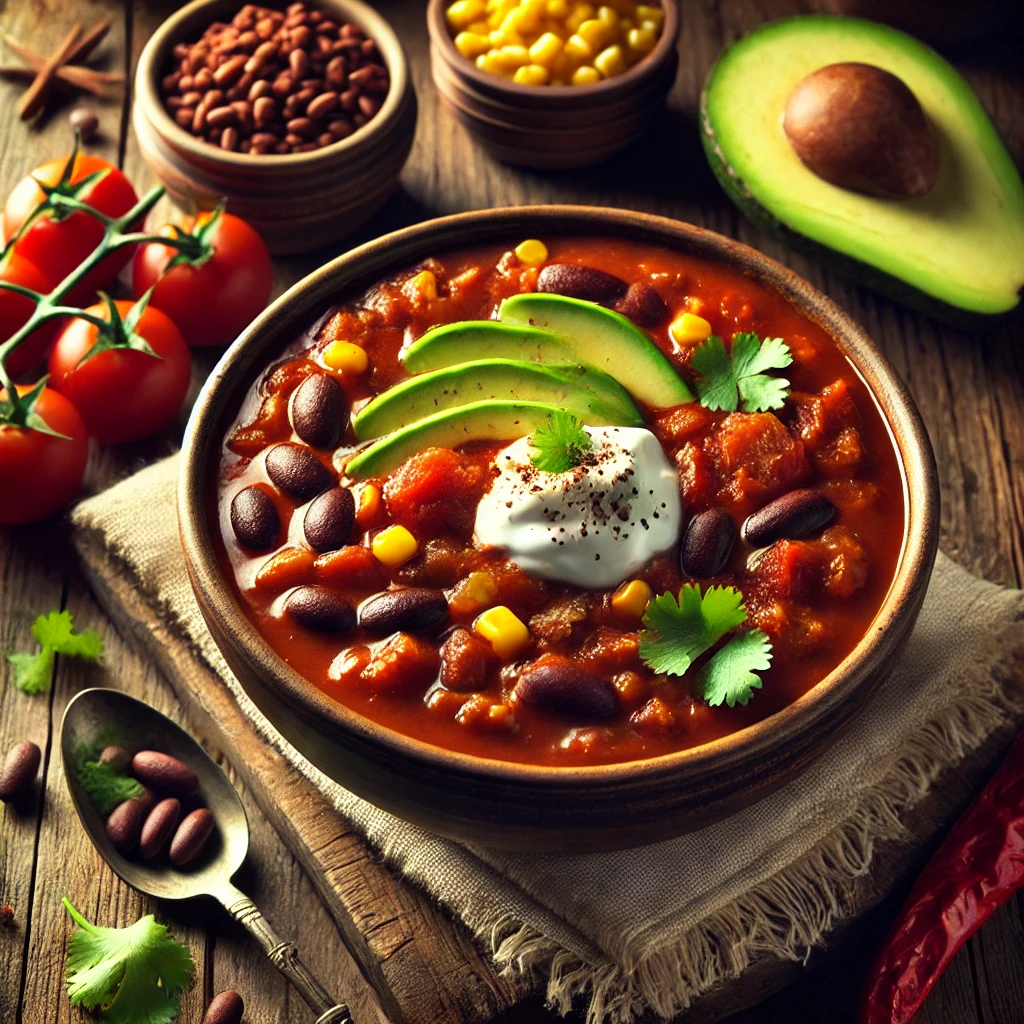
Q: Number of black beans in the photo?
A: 11